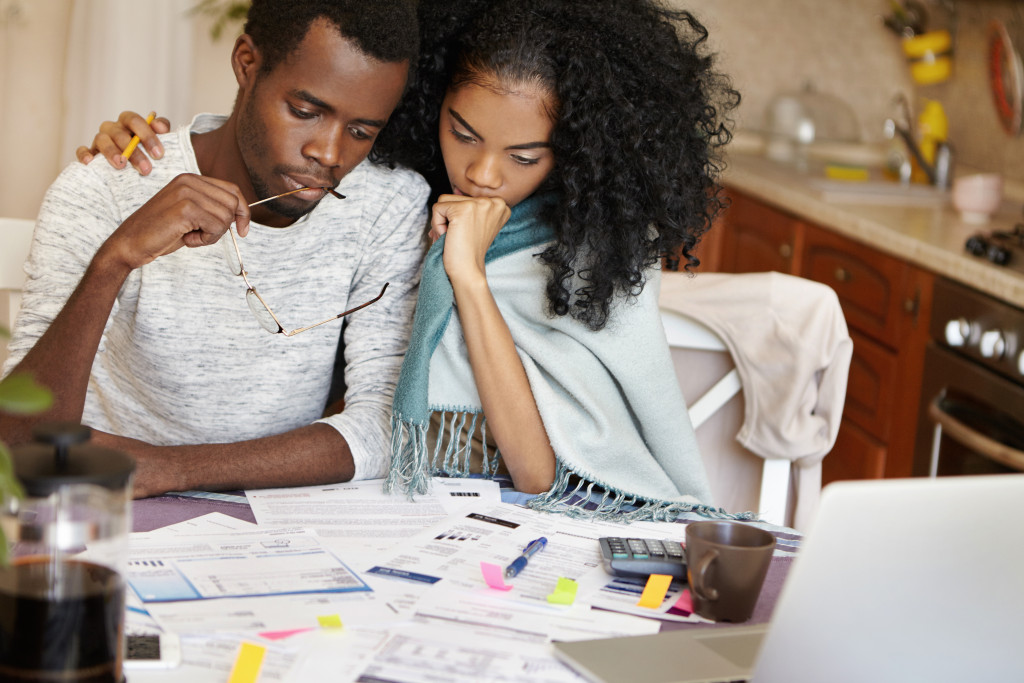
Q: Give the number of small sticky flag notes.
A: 7